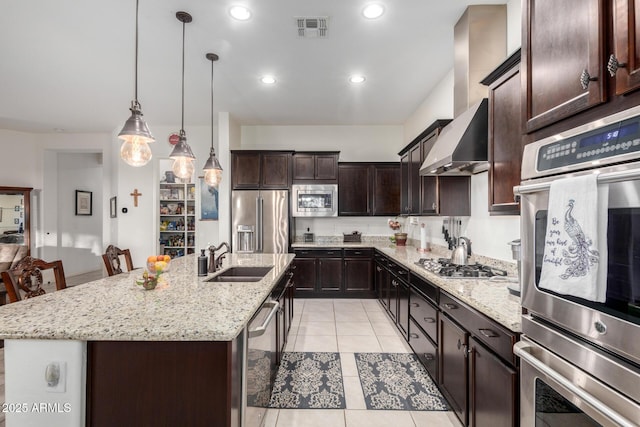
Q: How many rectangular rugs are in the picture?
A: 2